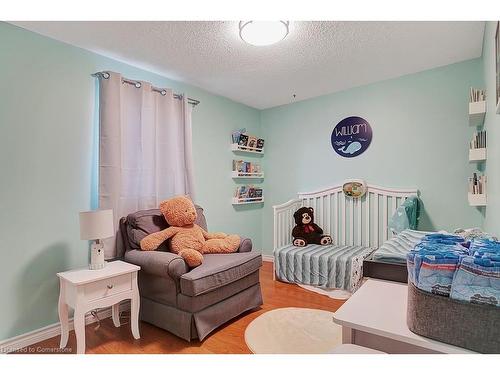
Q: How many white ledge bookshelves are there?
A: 6